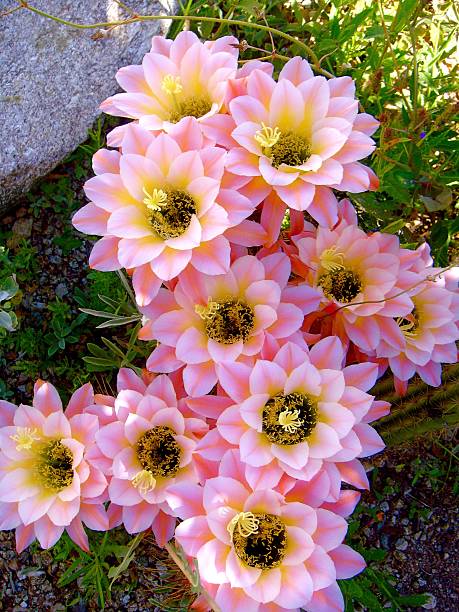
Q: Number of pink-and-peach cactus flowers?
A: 10